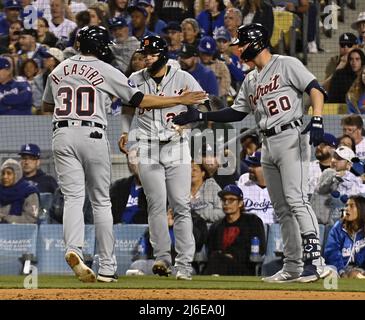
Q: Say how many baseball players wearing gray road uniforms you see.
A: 3